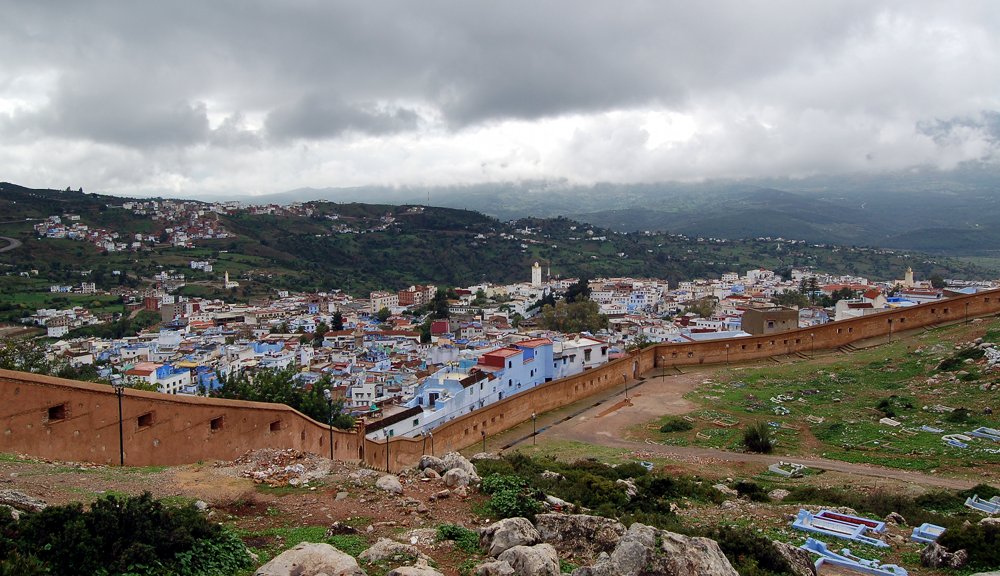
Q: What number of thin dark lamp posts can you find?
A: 13